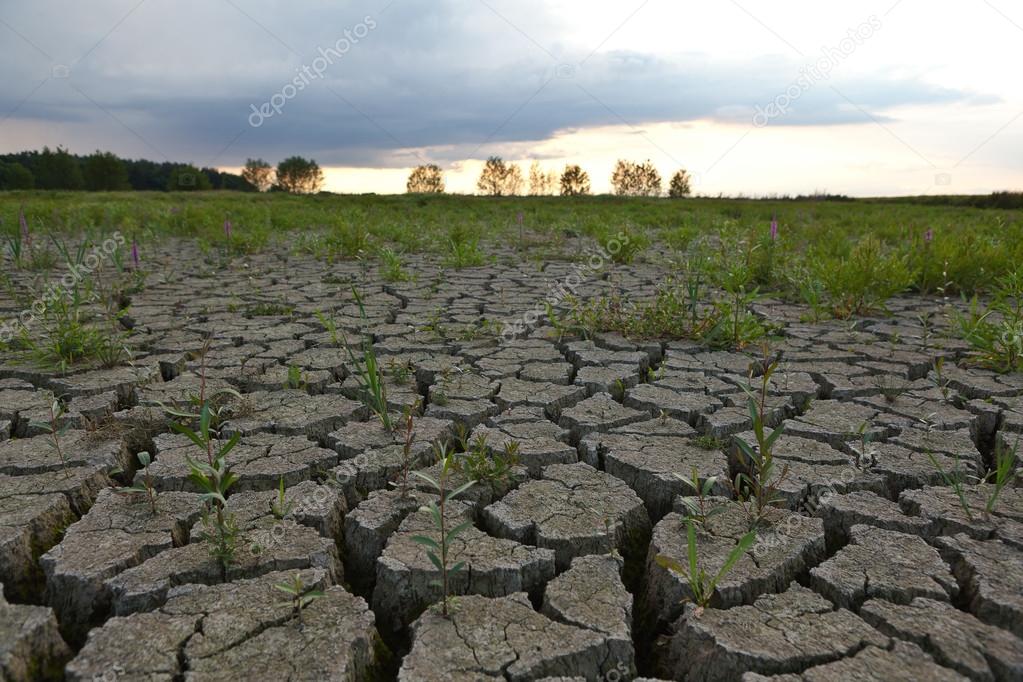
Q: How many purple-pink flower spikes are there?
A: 6